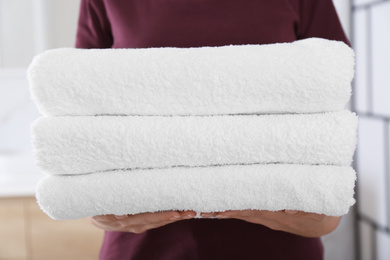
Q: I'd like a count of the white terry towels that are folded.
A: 3